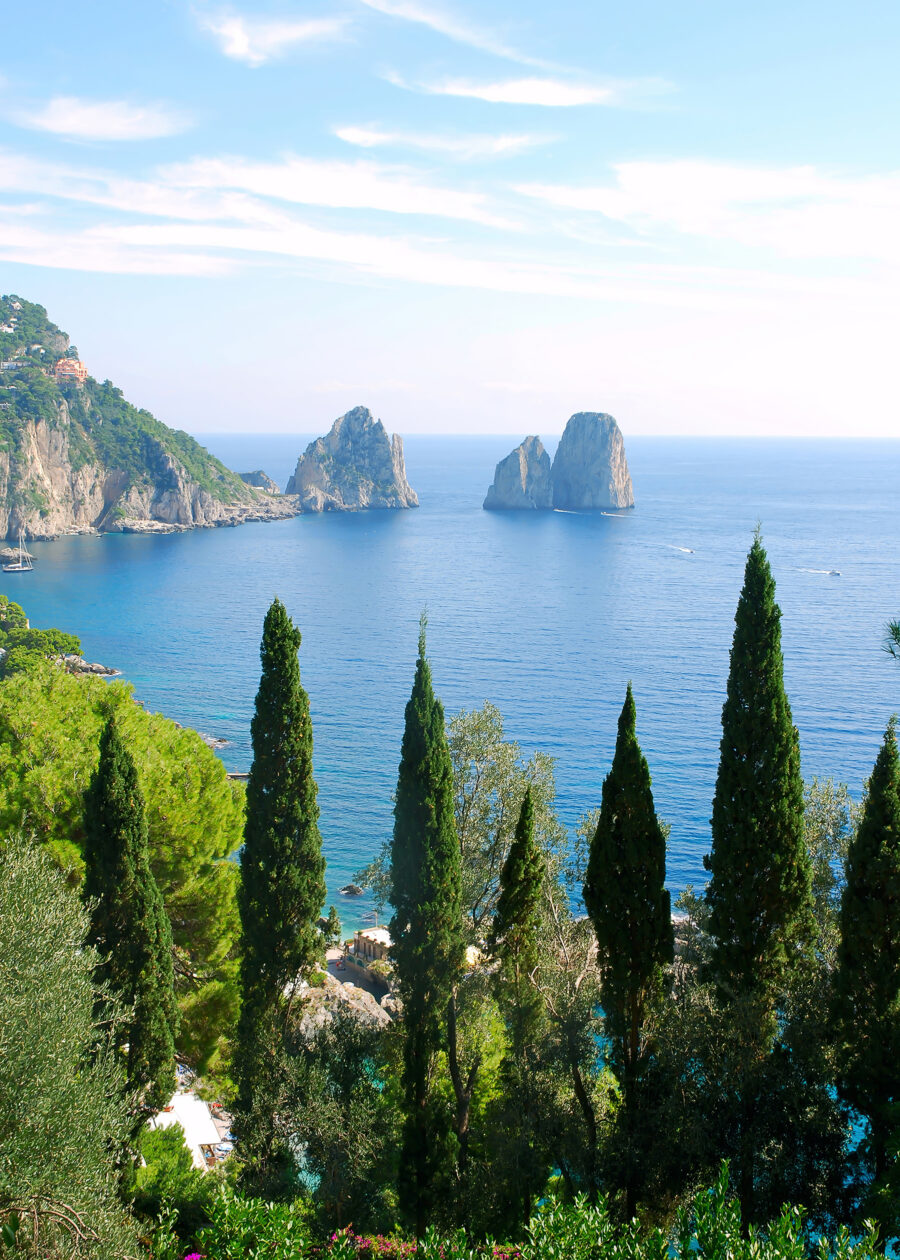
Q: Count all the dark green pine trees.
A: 7